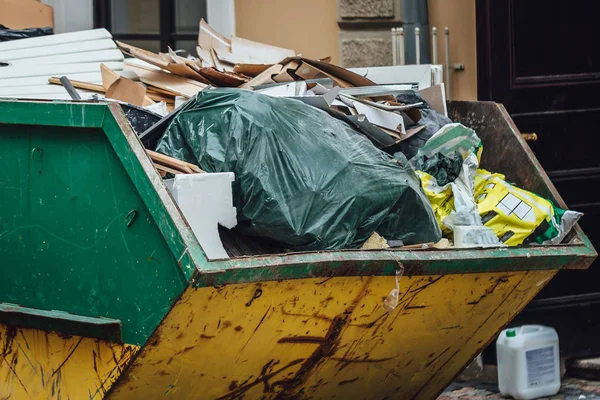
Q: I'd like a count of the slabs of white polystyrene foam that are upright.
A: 1